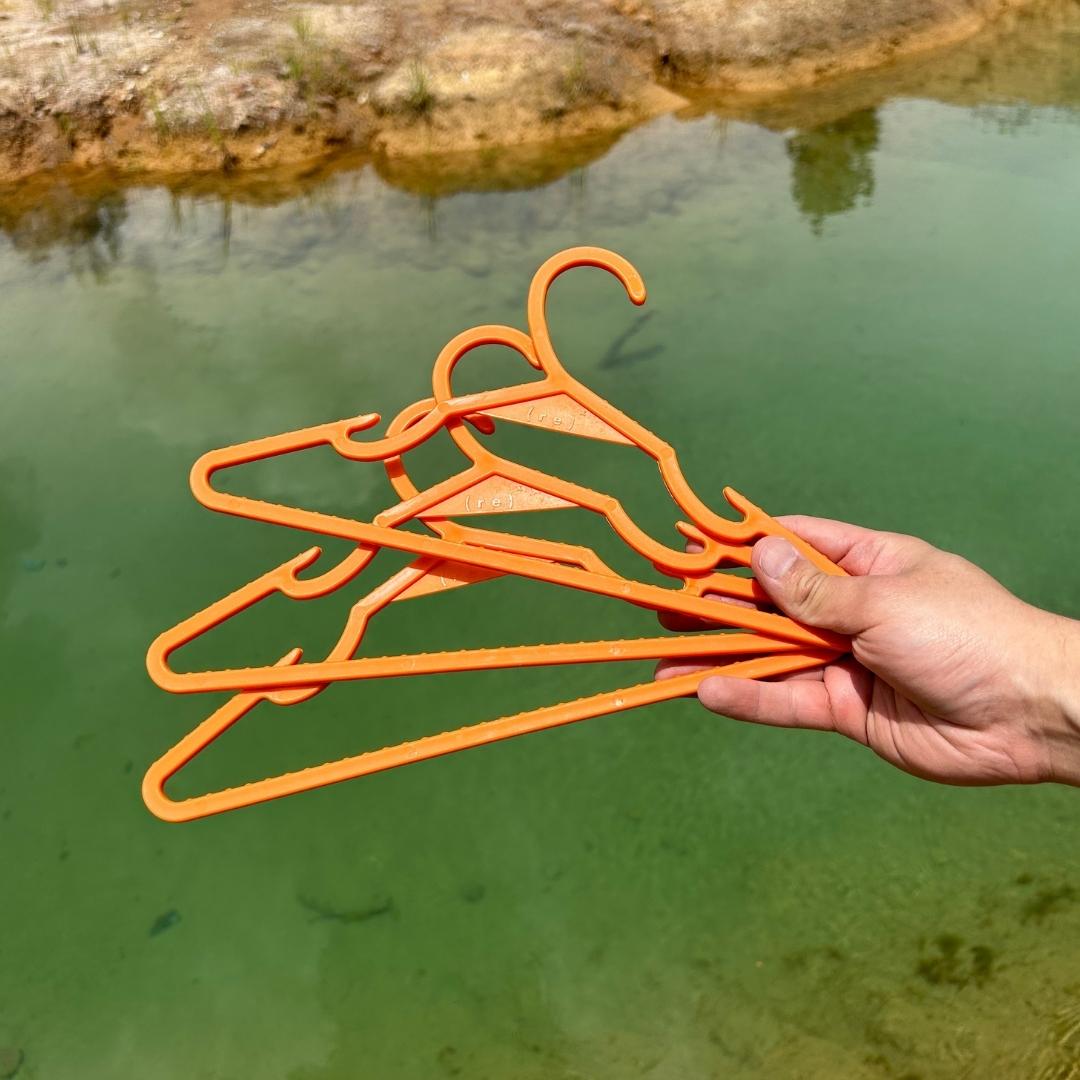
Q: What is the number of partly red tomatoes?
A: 0